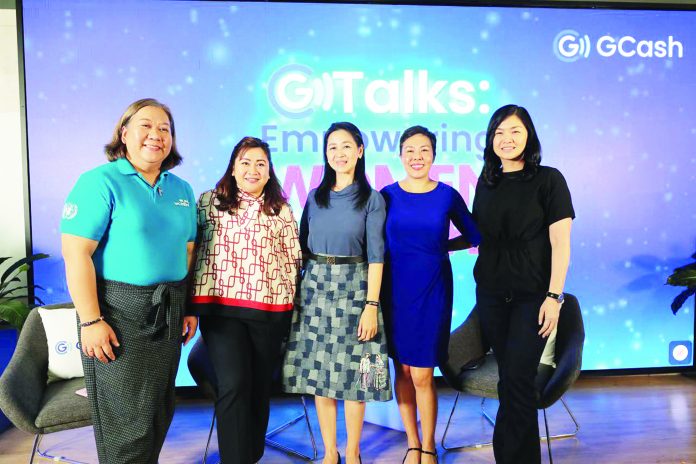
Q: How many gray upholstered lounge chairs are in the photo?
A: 3